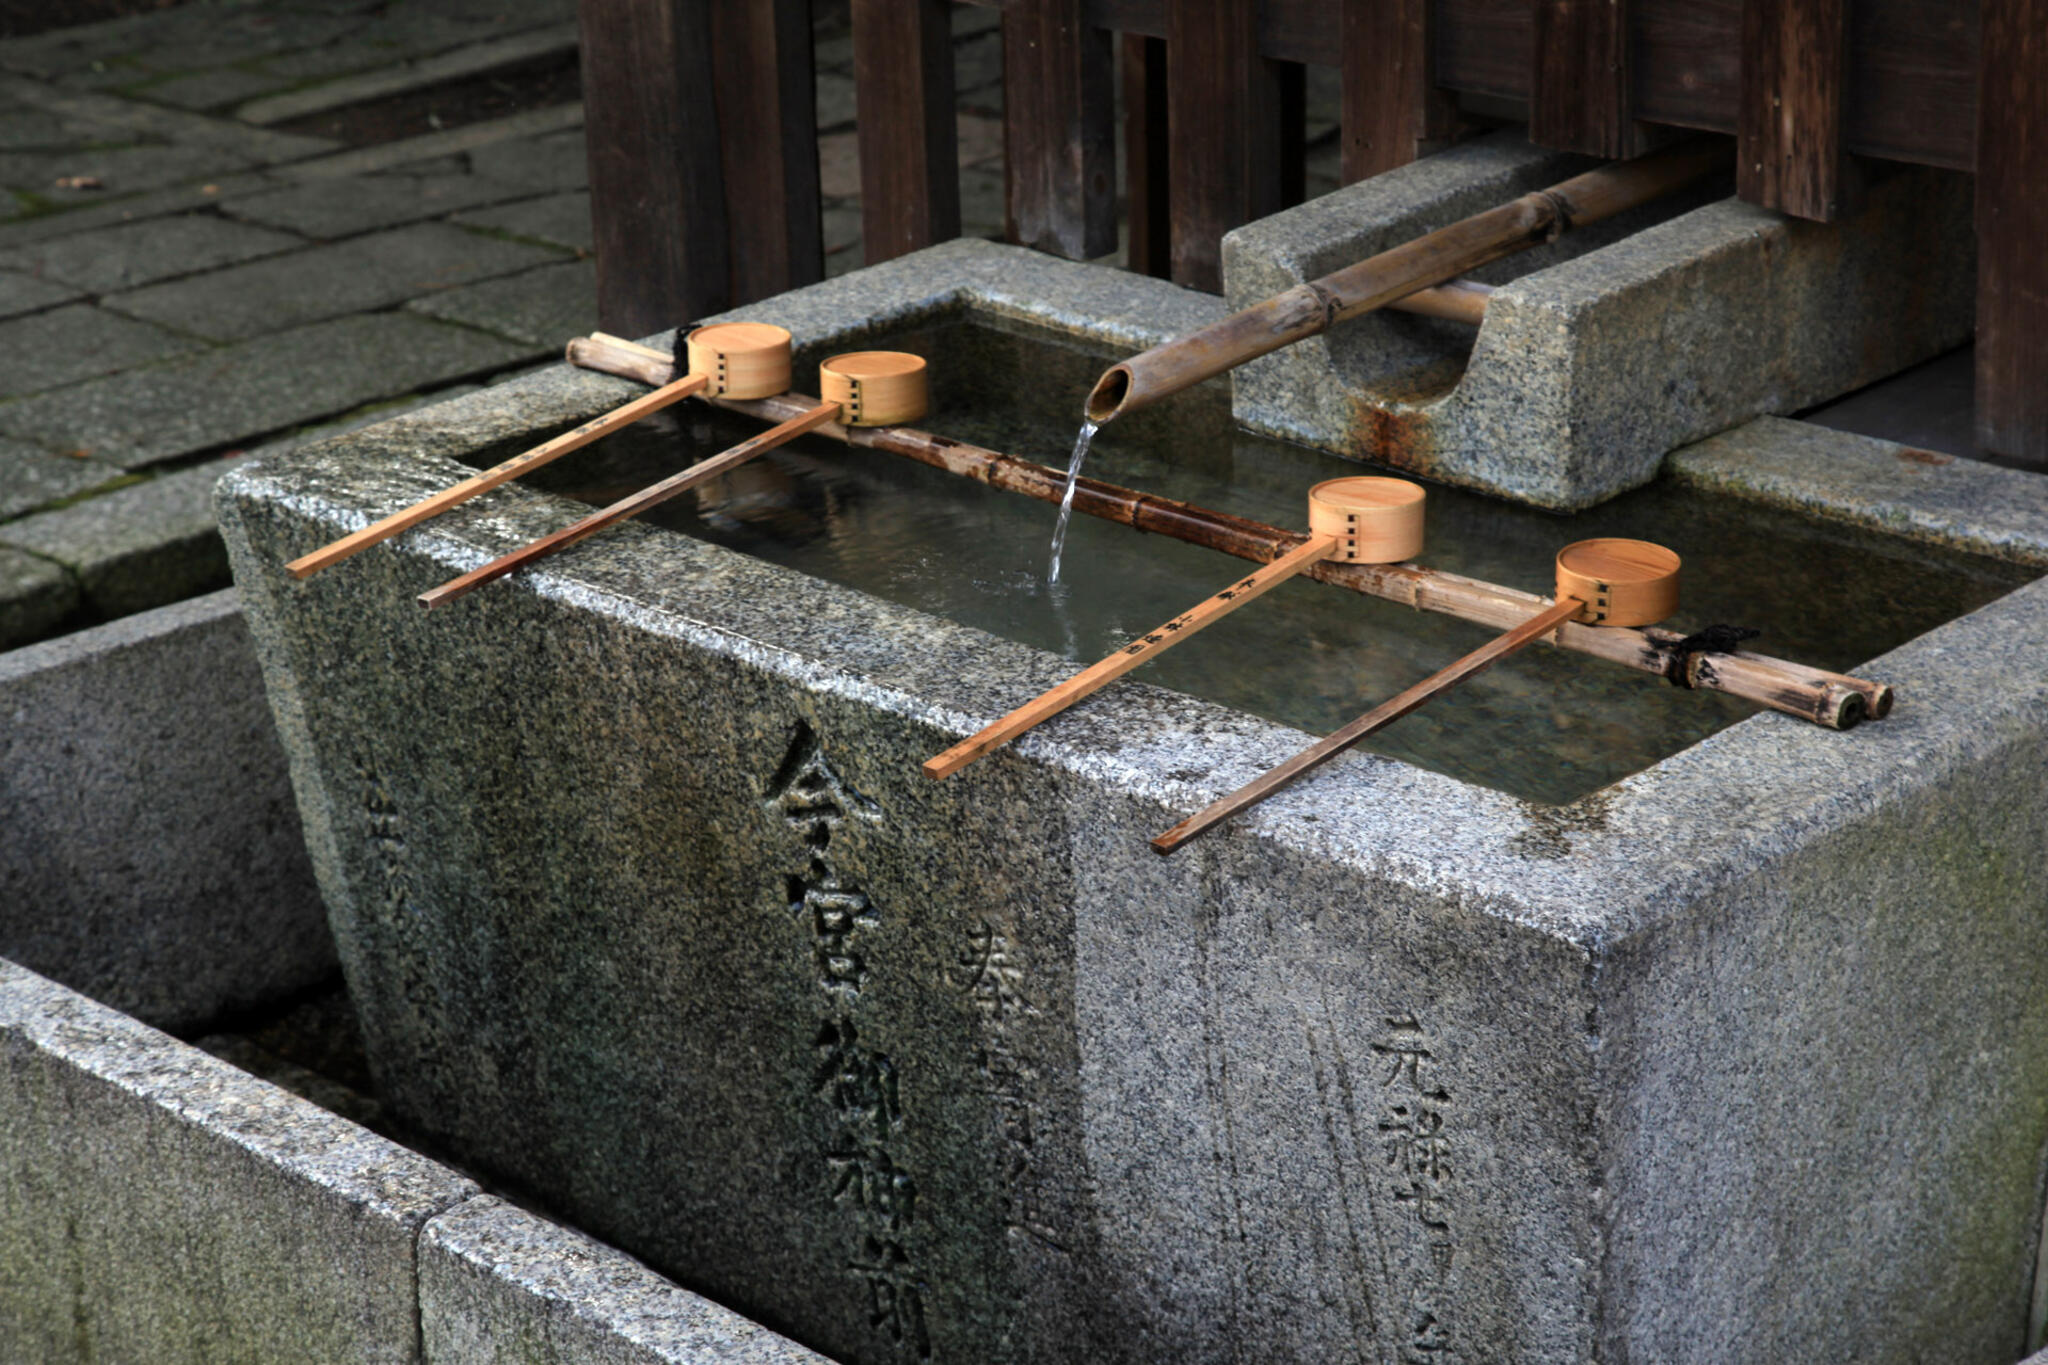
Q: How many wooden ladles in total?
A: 4